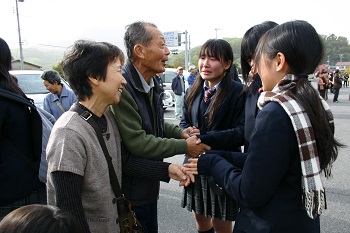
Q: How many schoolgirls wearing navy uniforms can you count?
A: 3